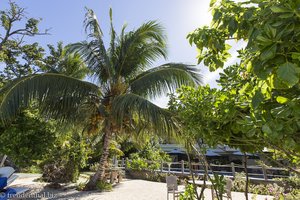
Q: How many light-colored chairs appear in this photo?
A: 2